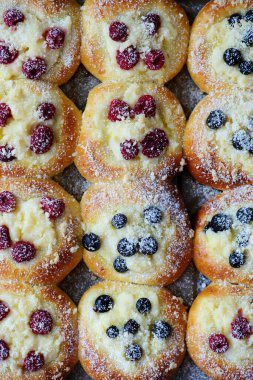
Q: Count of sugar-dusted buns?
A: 12